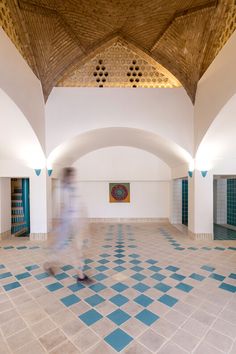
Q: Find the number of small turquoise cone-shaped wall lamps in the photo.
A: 4